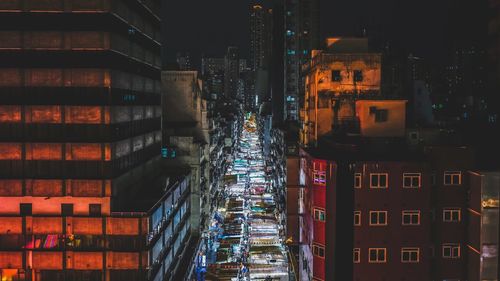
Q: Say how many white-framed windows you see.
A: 15